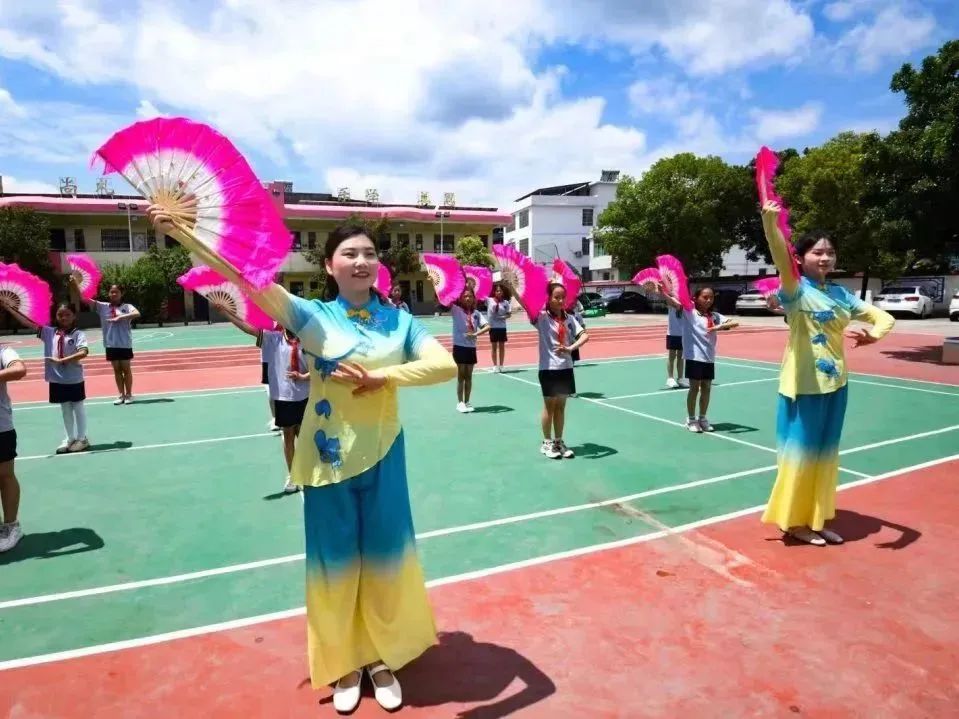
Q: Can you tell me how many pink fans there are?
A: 13